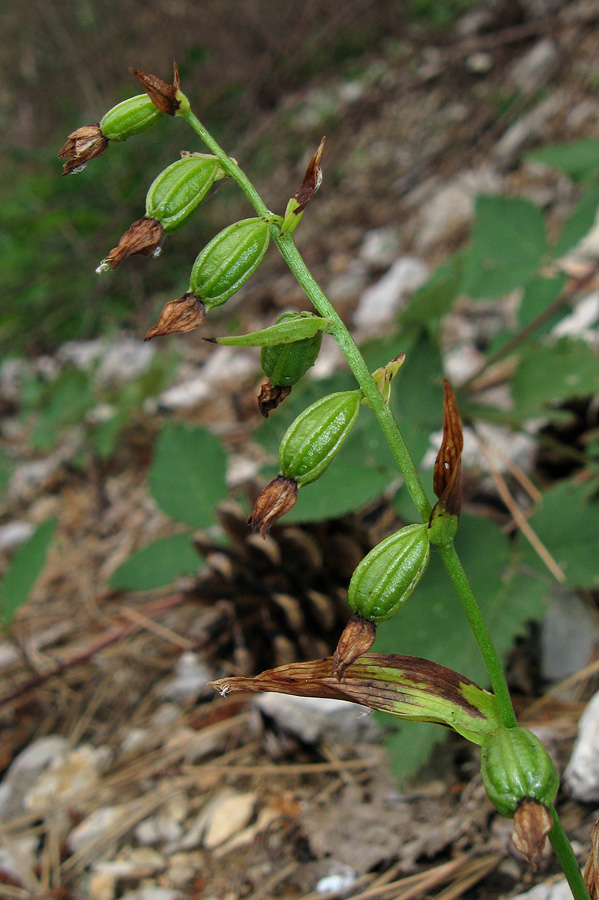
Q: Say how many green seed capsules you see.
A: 7